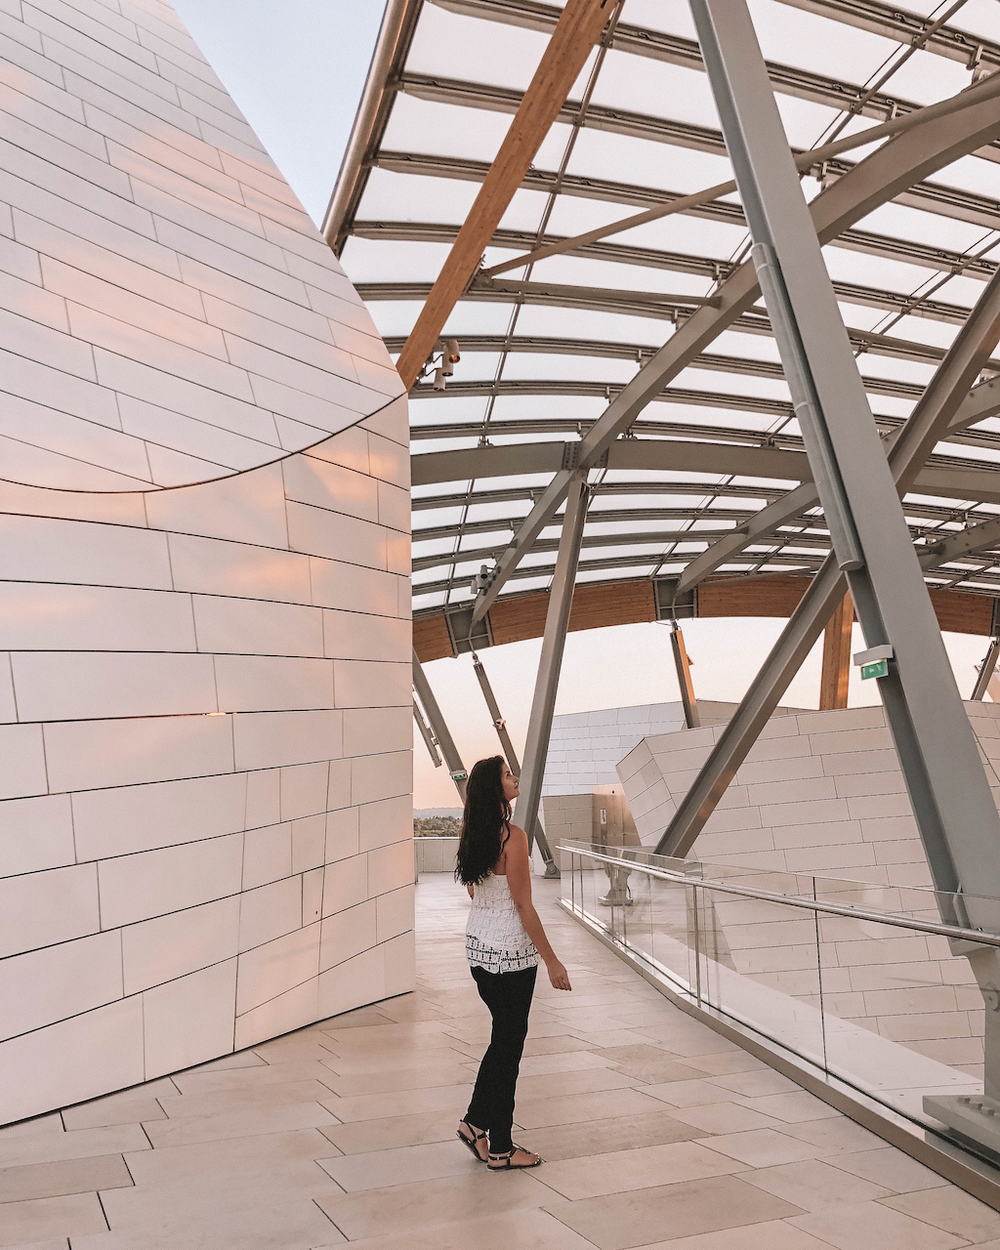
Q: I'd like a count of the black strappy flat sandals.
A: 2